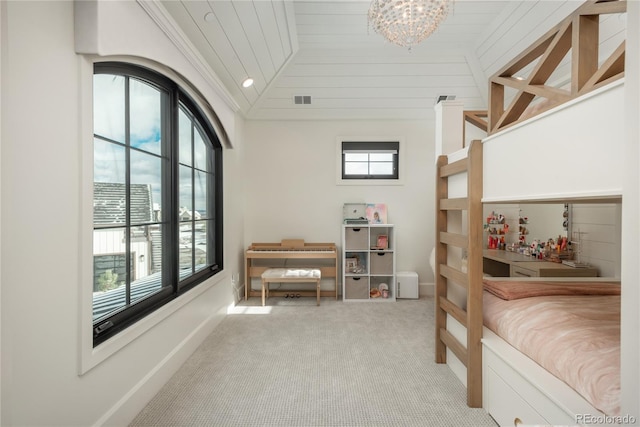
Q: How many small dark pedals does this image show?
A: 3